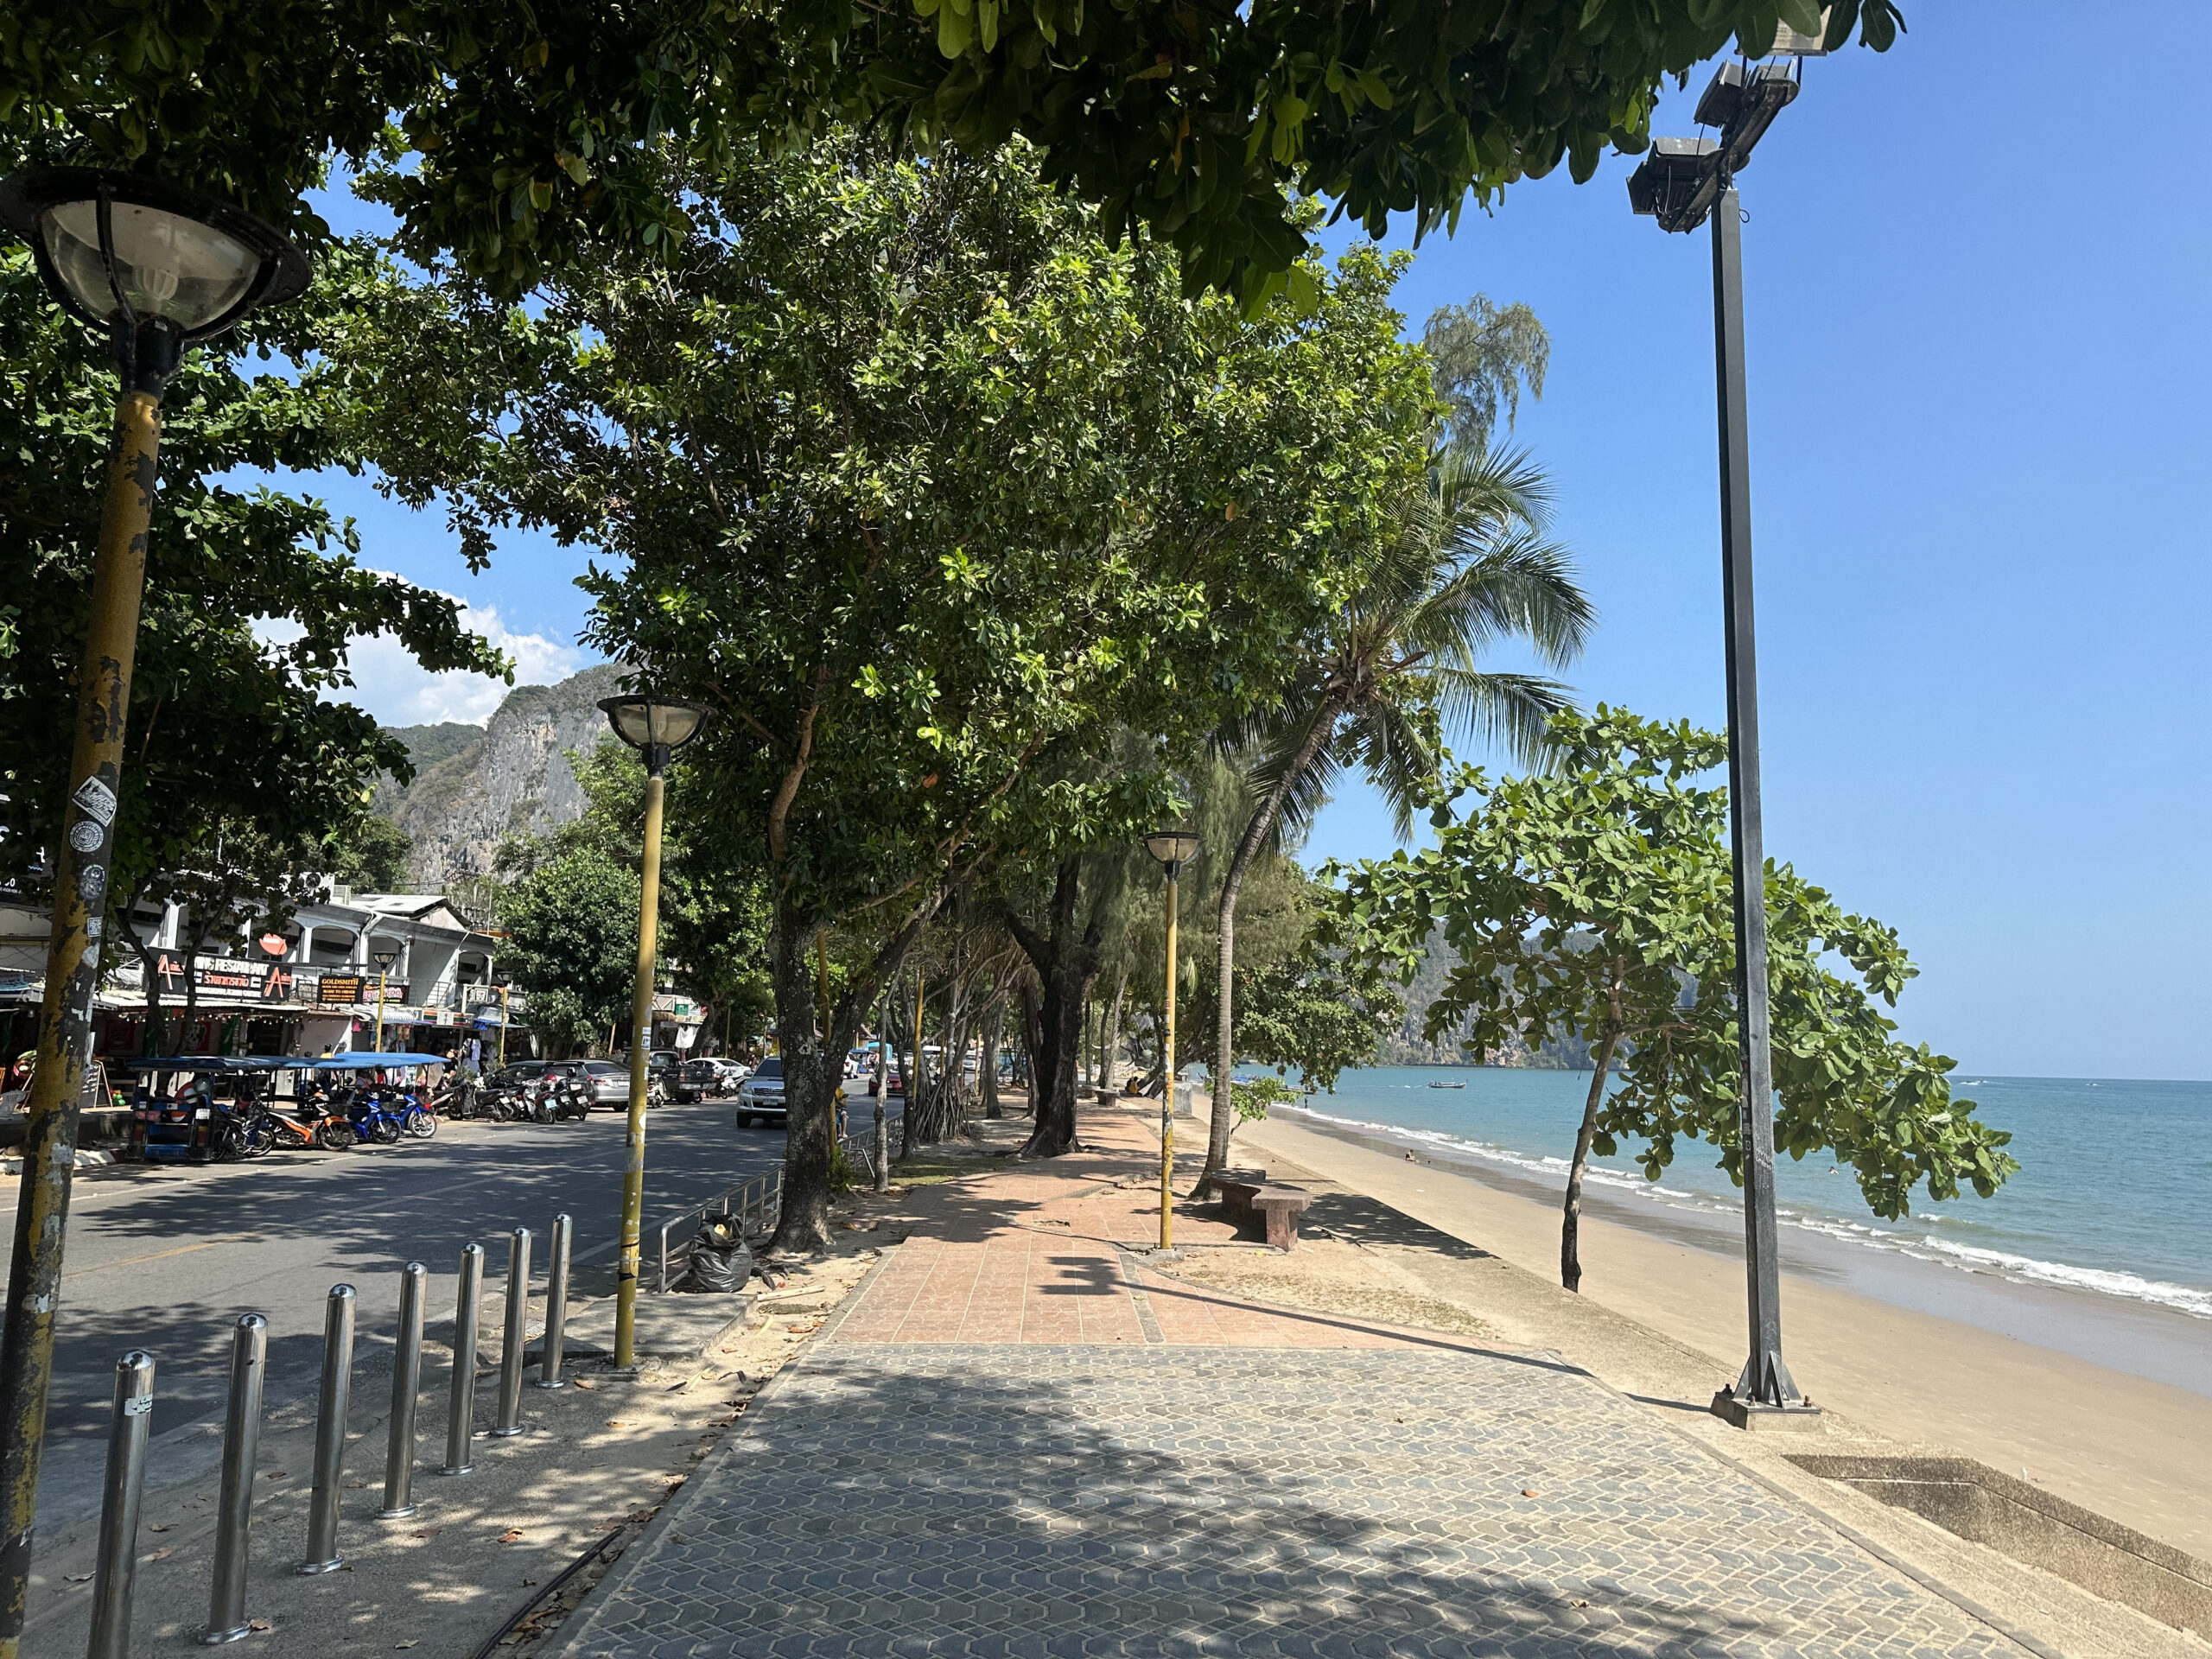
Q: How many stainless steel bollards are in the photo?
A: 7